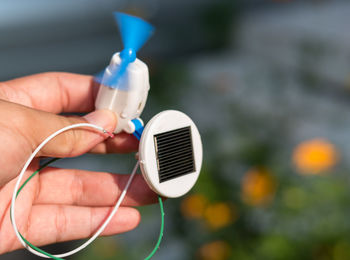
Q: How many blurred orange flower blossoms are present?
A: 5